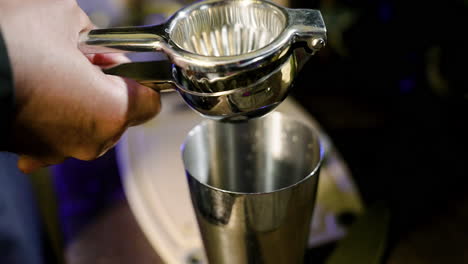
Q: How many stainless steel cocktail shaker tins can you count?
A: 1